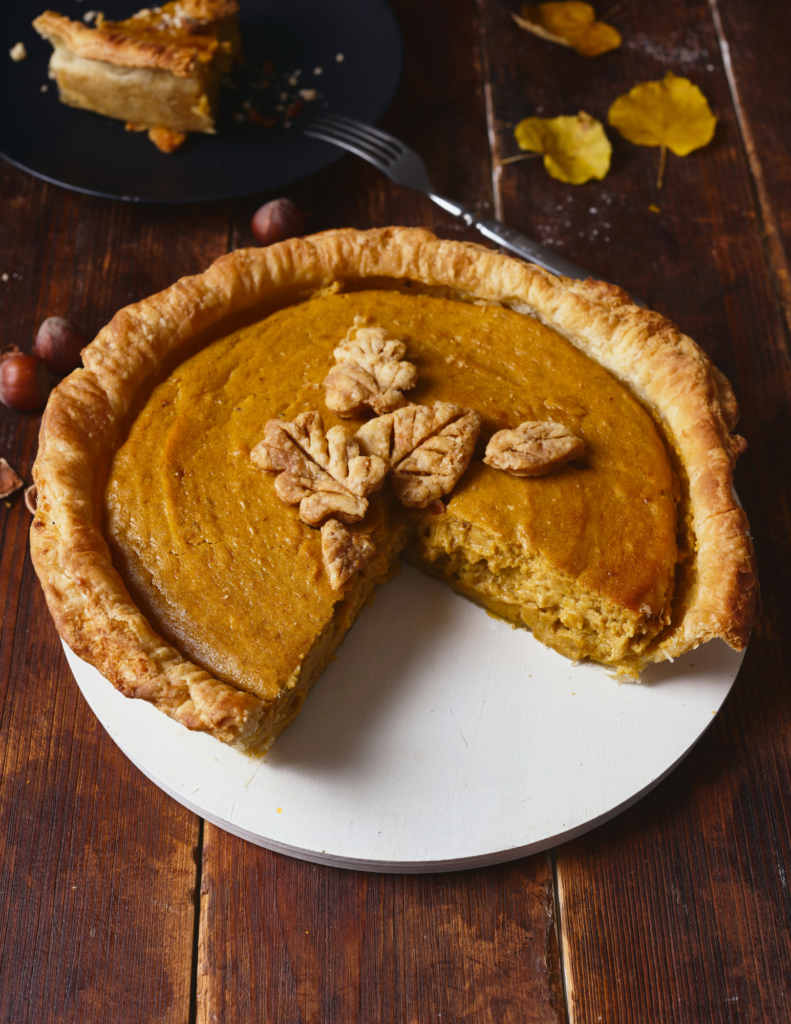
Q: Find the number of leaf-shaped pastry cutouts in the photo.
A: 5